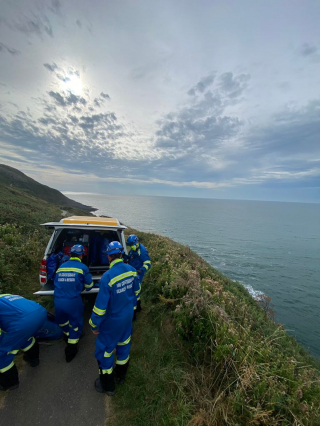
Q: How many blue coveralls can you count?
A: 4